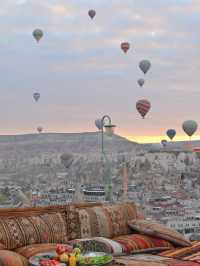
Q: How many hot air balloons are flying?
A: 13